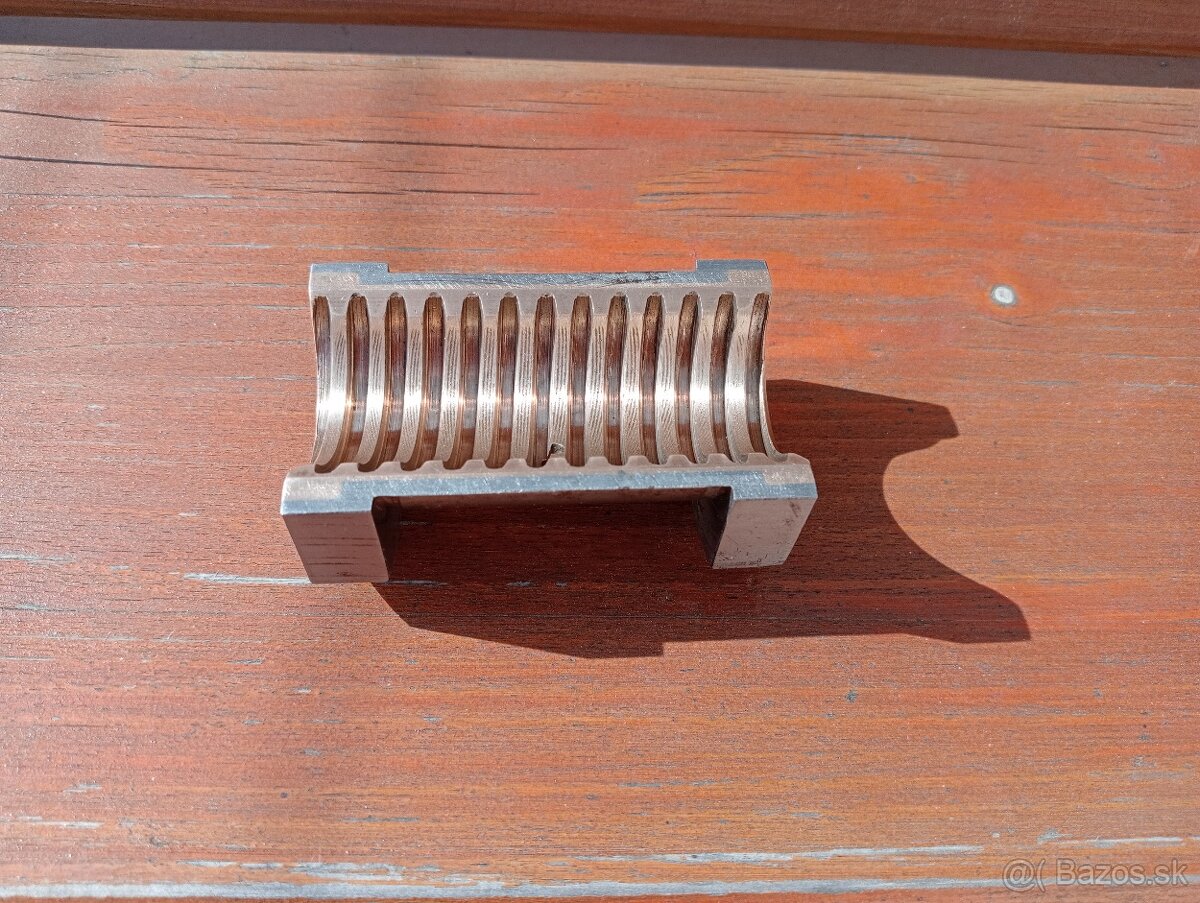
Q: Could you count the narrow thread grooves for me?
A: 13